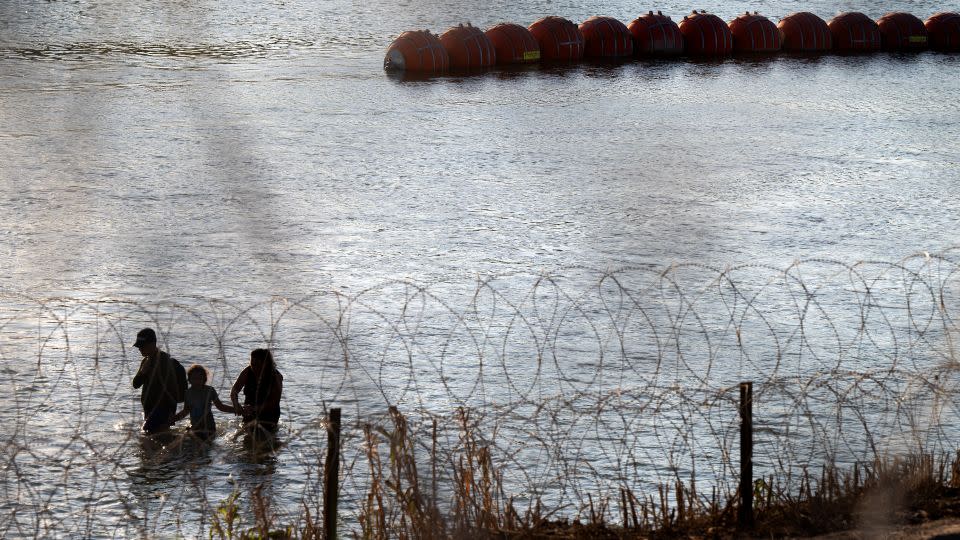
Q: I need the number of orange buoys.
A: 12